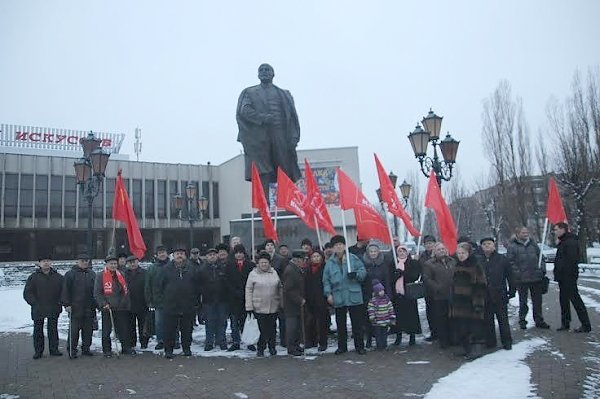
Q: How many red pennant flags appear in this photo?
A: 8